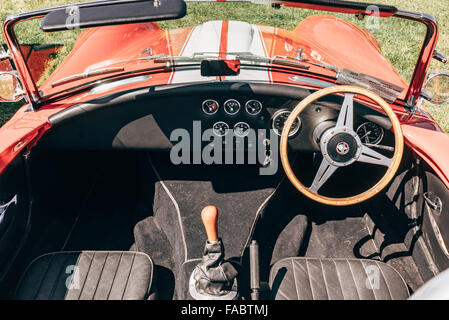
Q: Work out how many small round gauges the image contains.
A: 5